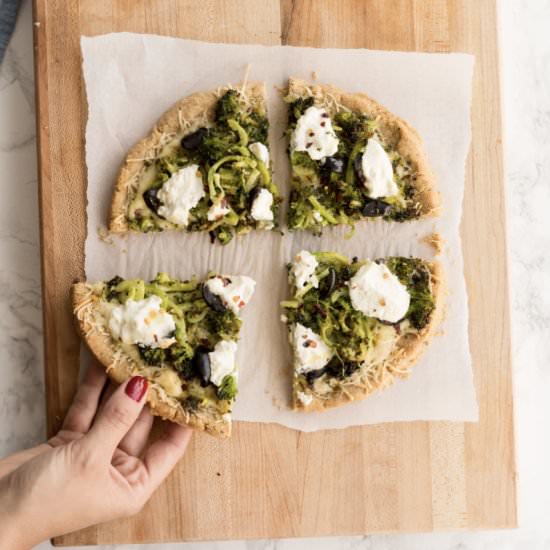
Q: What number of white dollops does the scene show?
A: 12